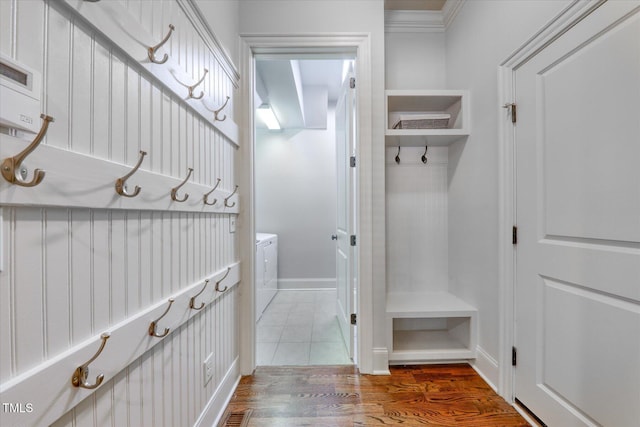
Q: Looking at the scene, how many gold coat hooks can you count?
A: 12